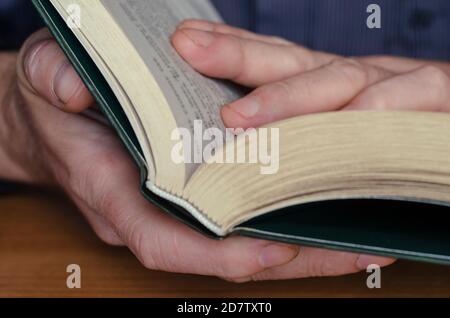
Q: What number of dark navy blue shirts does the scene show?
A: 1